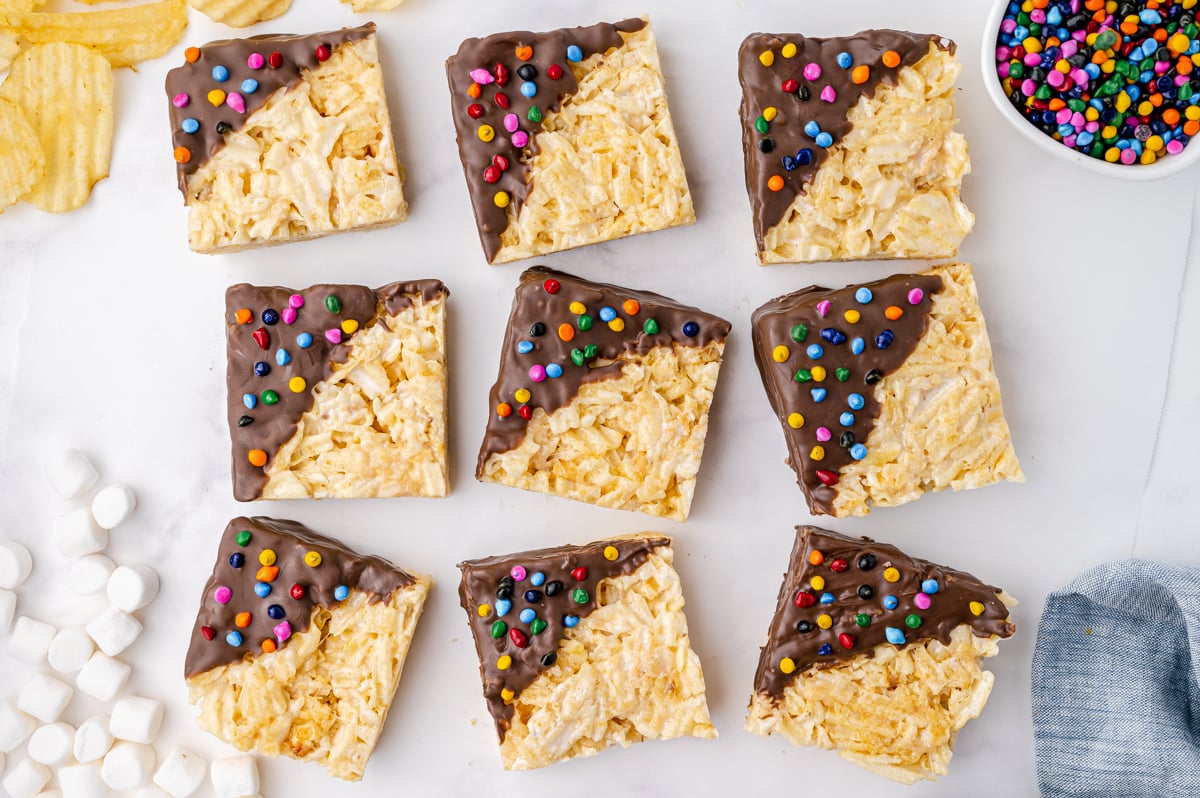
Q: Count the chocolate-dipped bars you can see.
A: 9